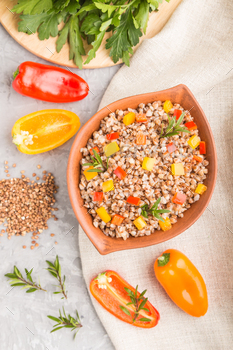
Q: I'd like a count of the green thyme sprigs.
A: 7